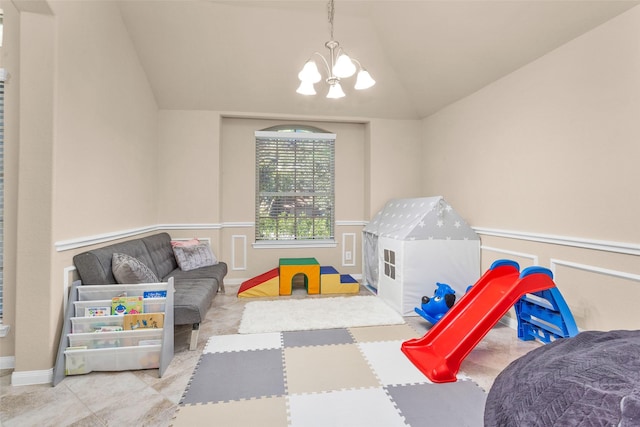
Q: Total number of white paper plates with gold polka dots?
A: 0